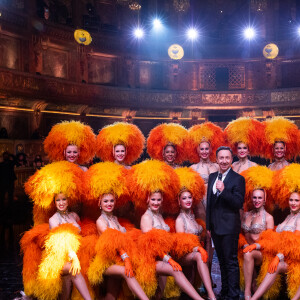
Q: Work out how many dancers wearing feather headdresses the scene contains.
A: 12